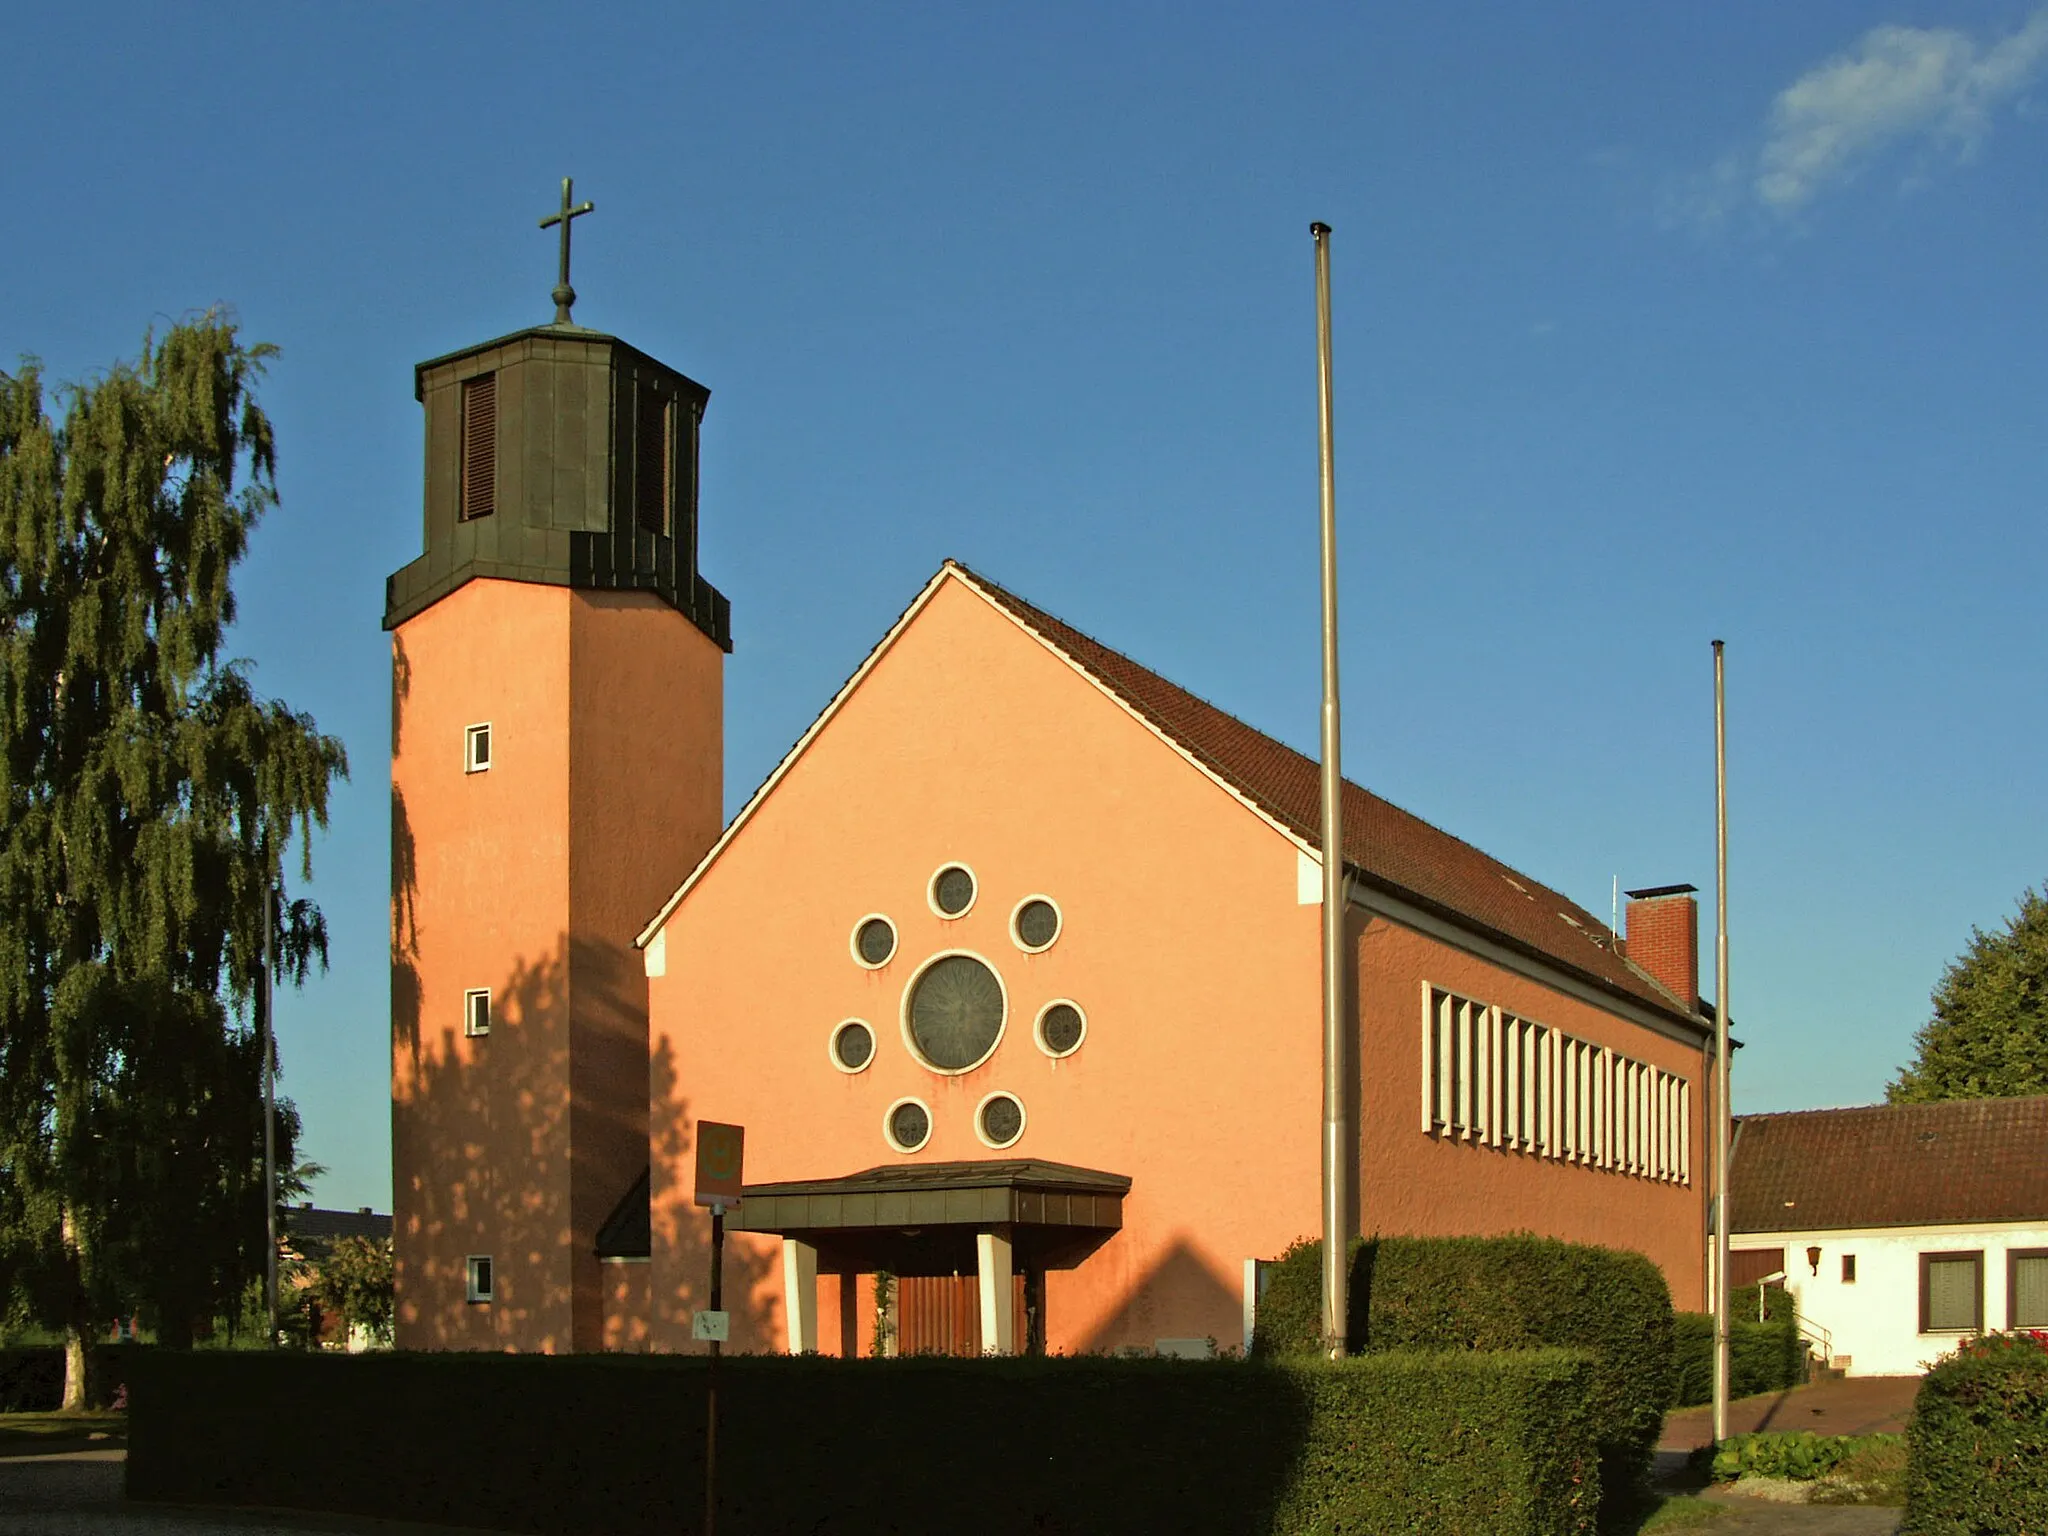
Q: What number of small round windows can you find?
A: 7